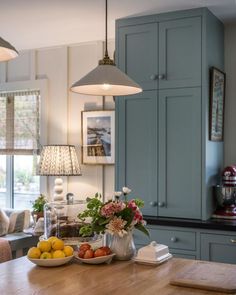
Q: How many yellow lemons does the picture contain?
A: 7